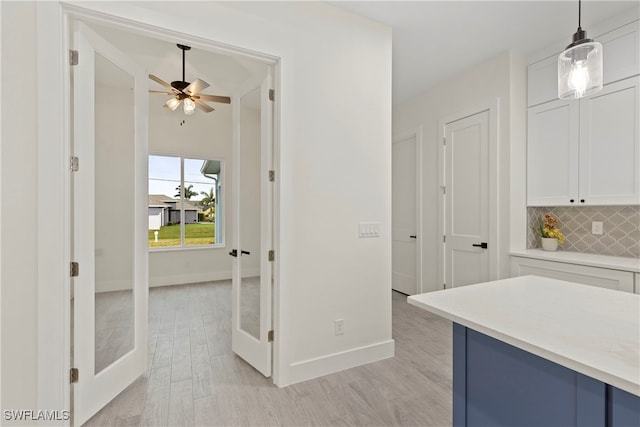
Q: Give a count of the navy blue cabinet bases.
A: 1